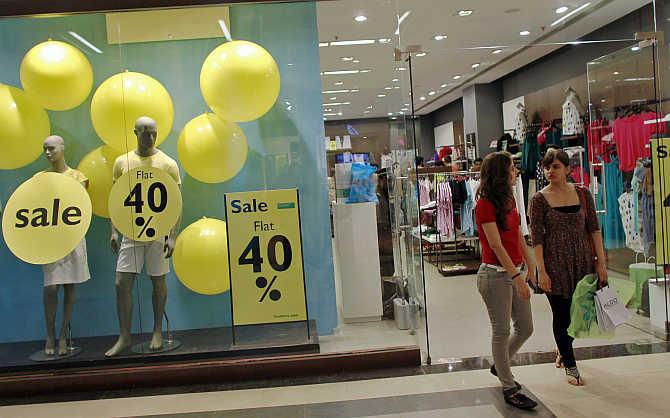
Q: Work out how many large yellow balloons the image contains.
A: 7